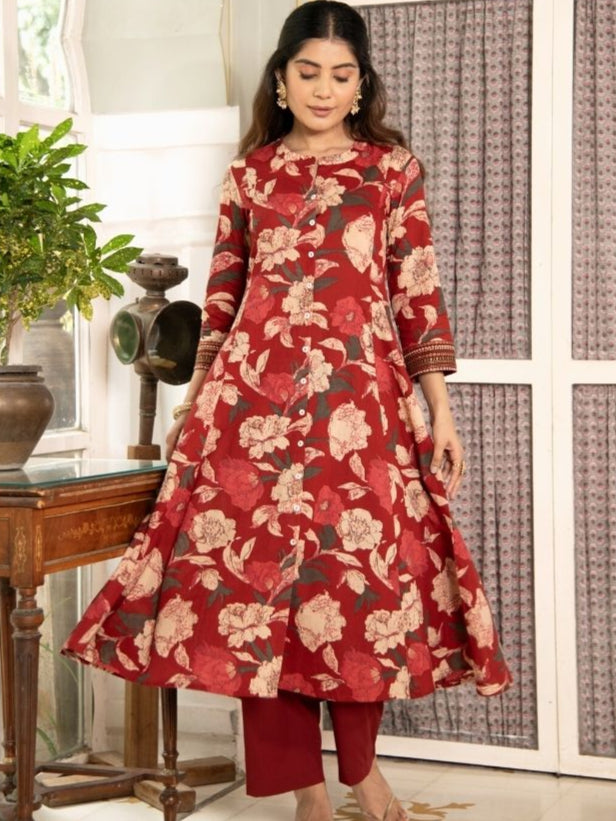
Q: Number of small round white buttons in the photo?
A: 12